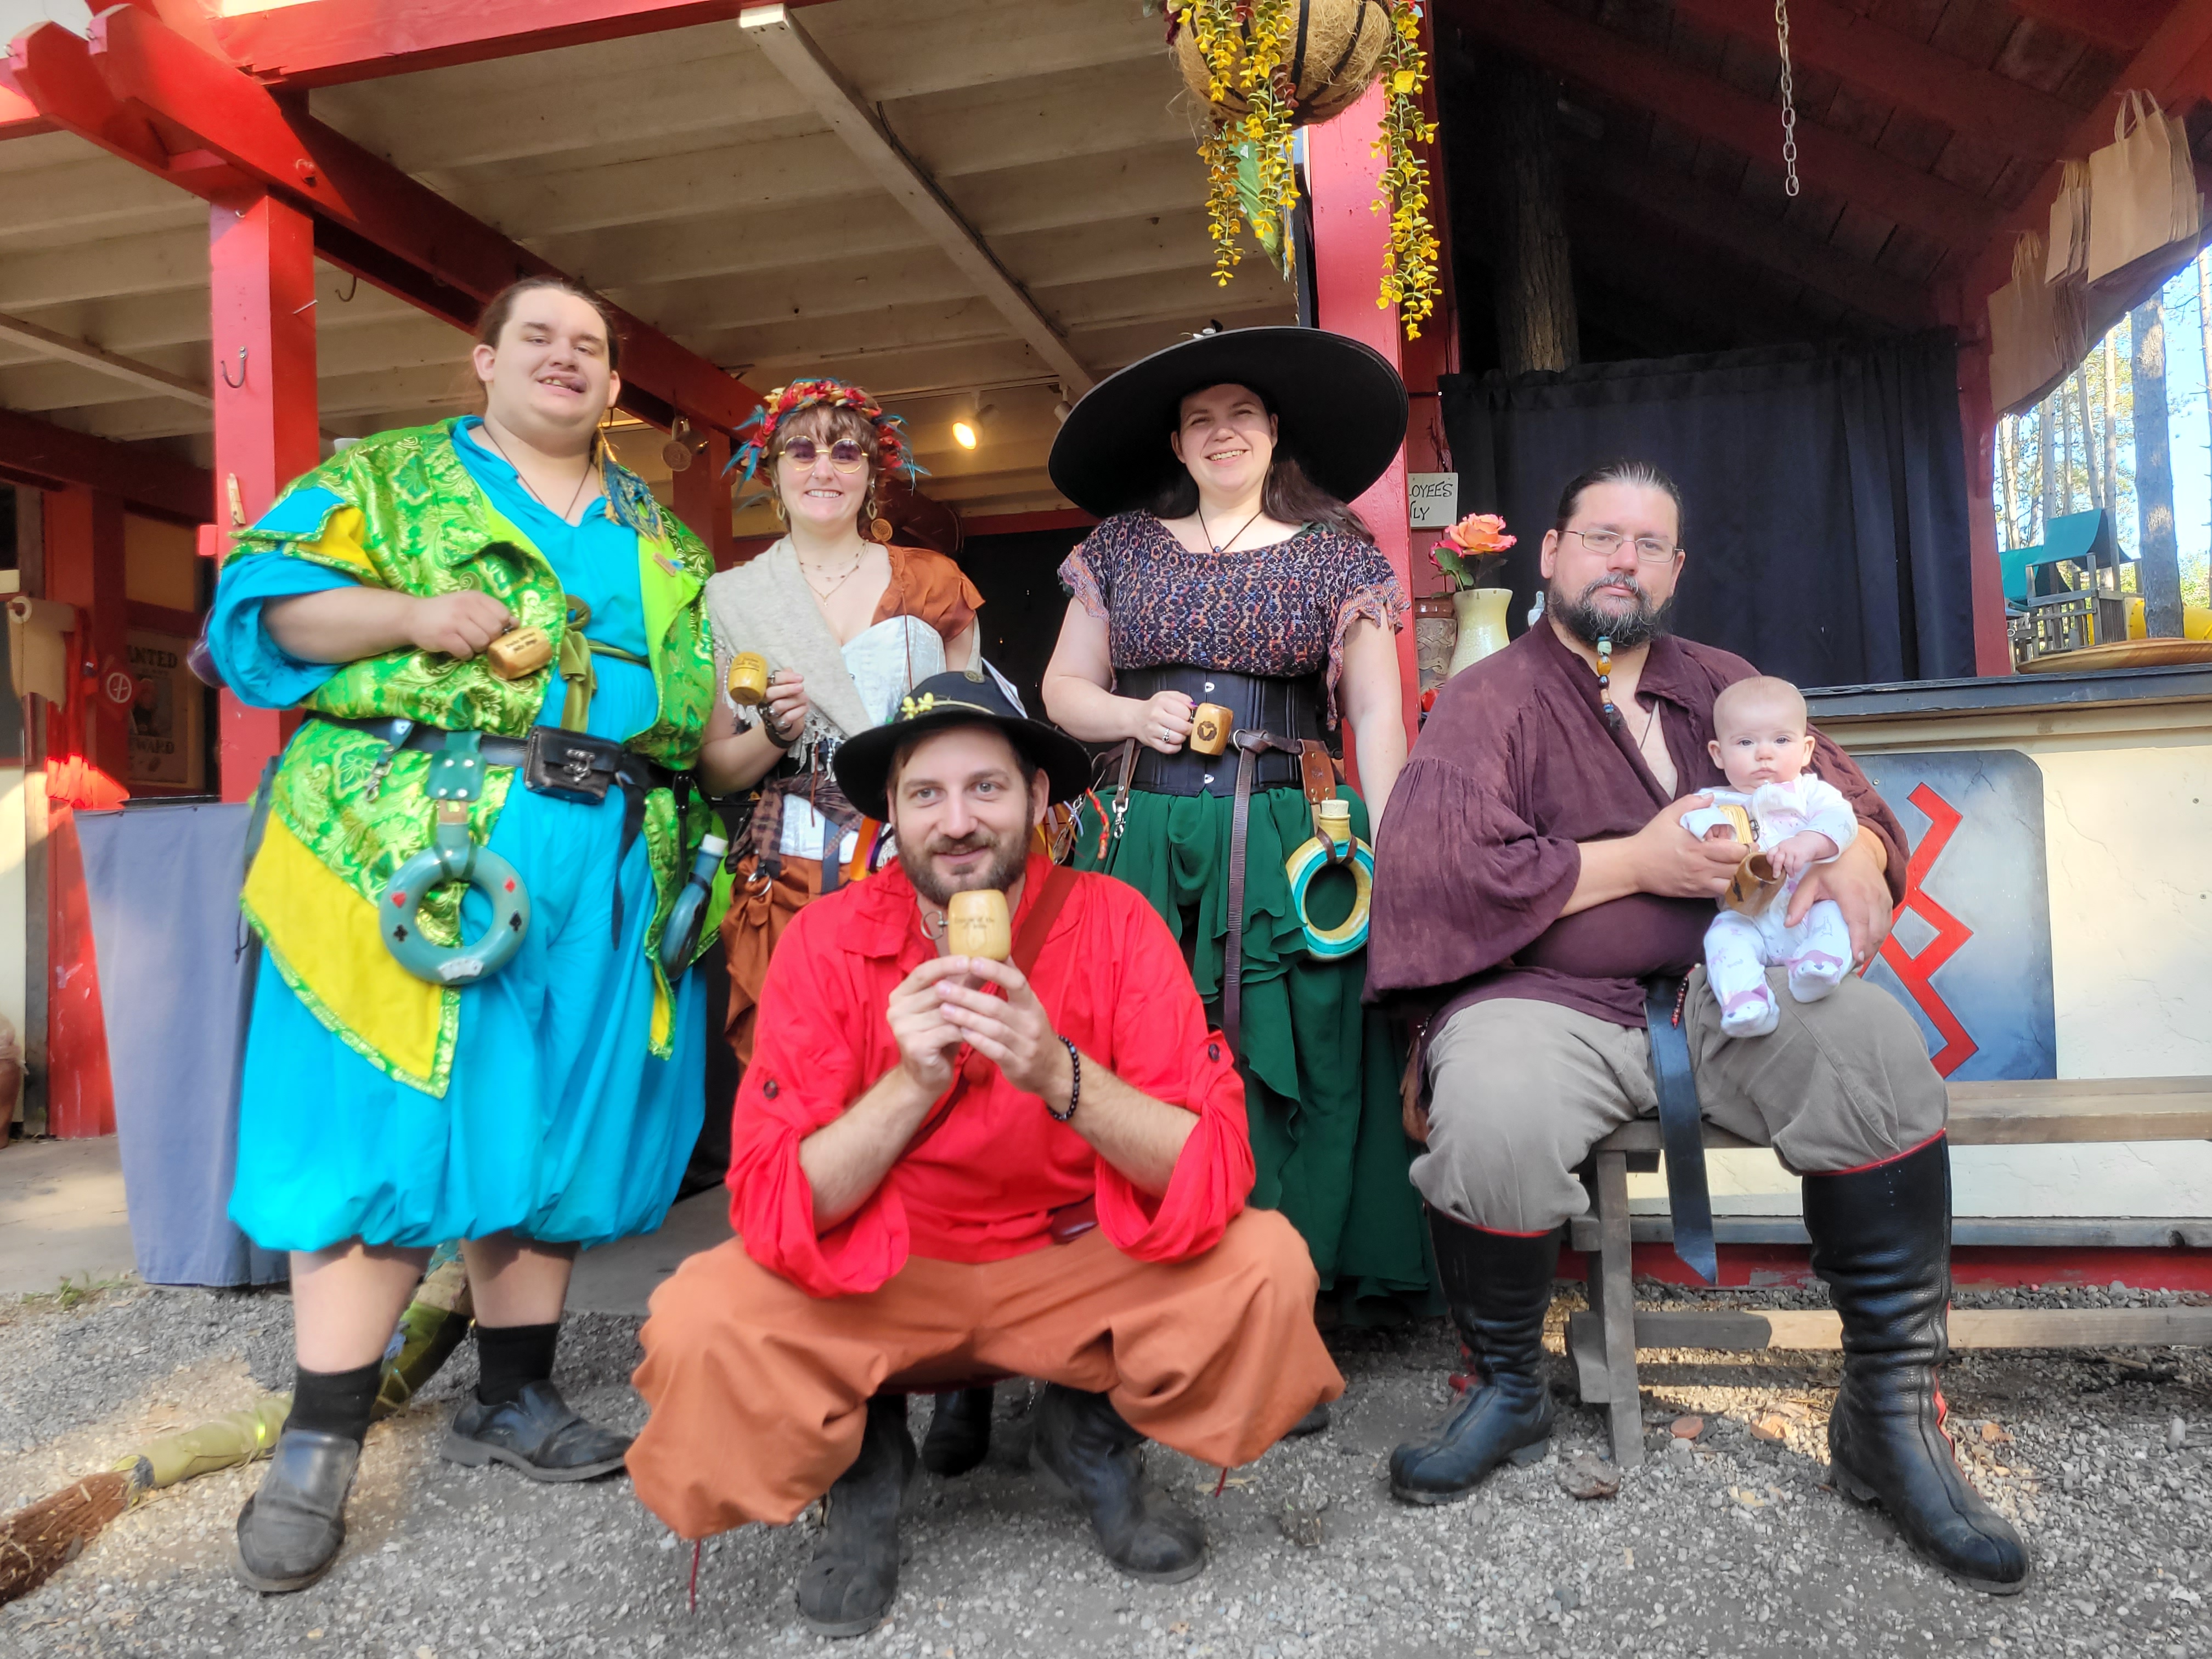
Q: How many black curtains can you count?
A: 1